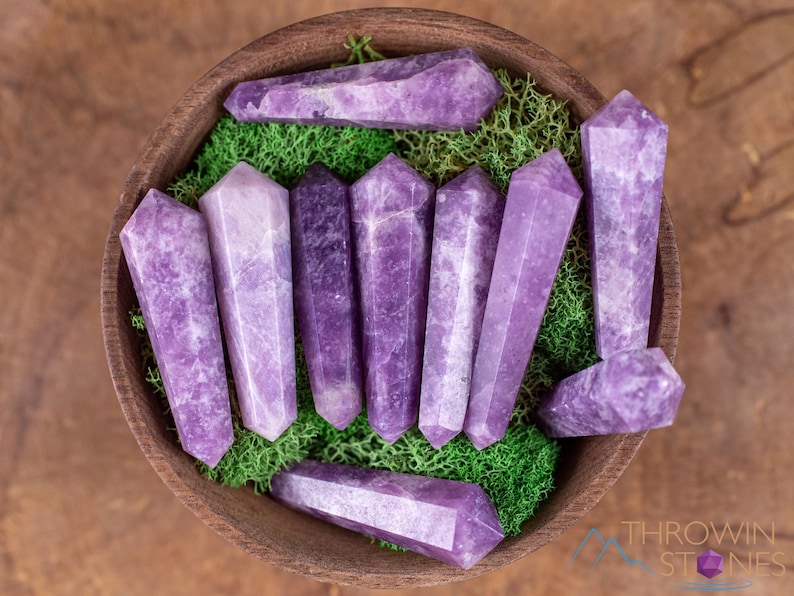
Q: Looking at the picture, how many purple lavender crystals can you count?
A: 10